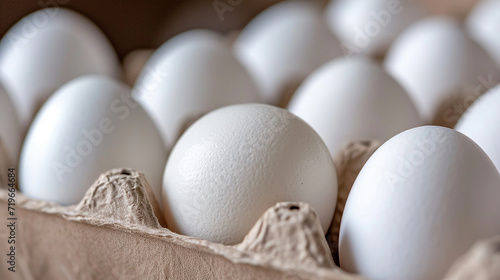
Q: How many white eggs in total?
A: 12